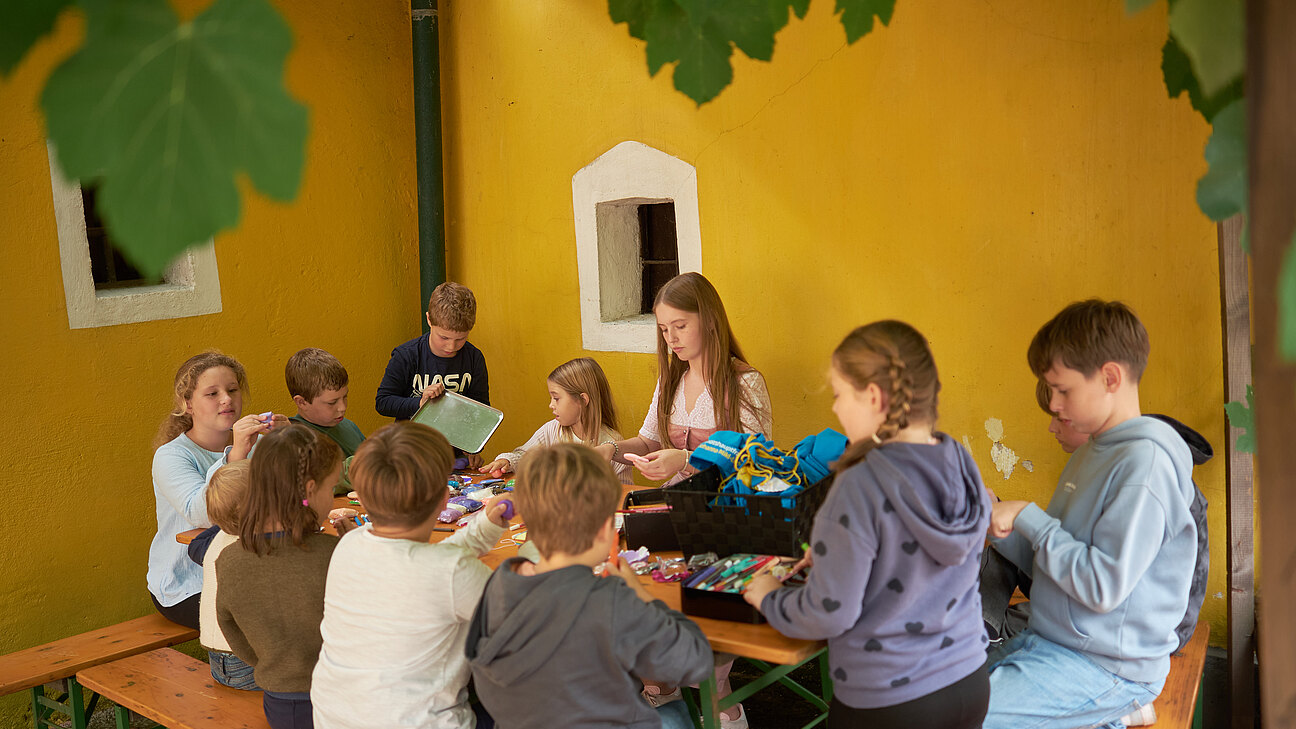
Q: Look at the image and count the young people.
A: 12